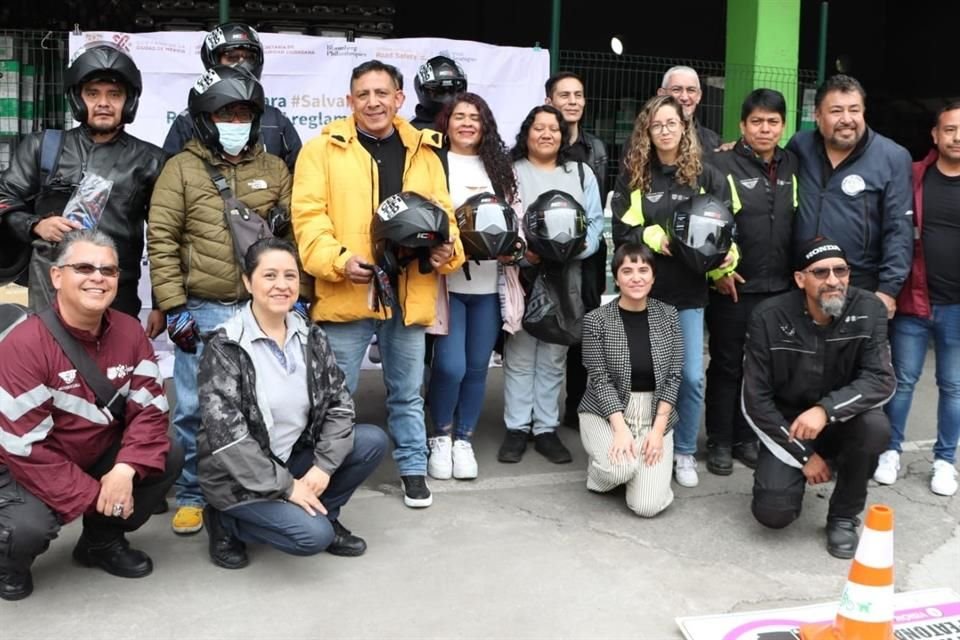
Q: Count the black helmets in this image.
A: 8